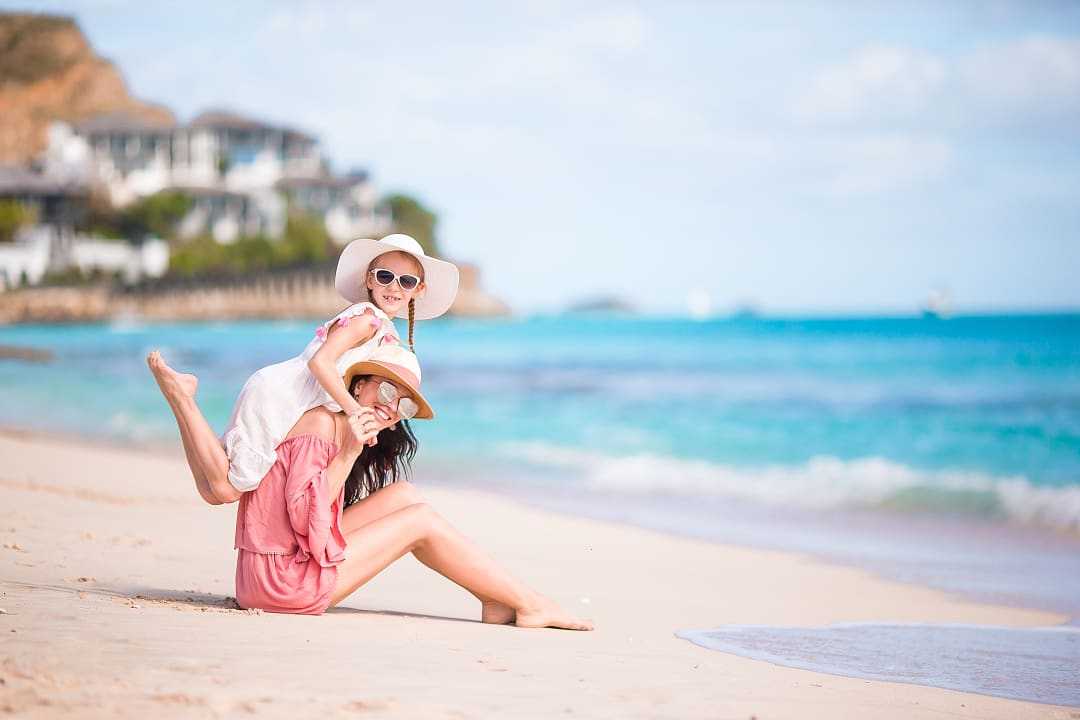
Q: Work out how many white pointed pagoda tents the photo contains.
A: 0